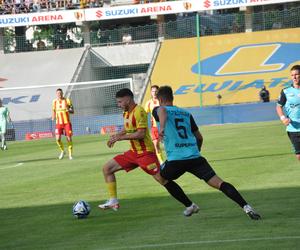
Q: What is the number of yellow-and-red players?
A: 3